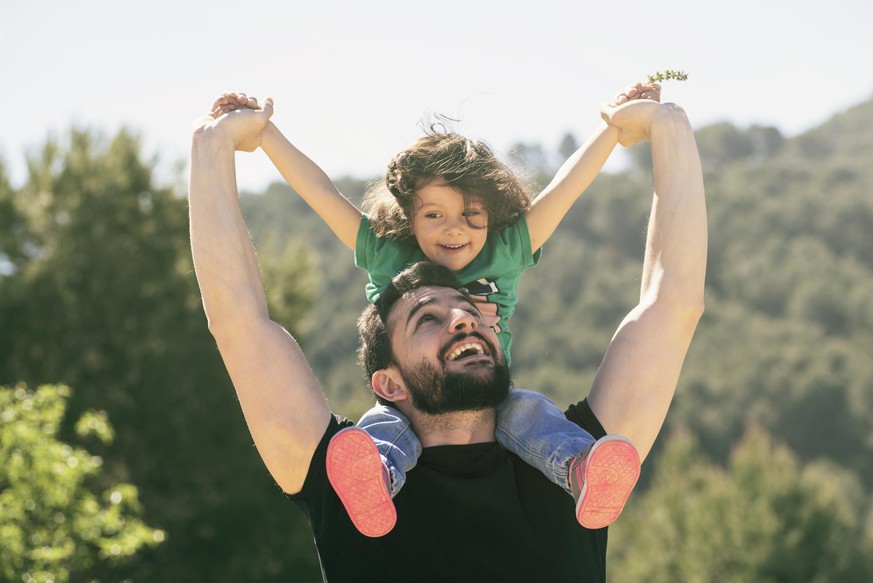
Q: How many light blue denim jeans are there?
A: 1